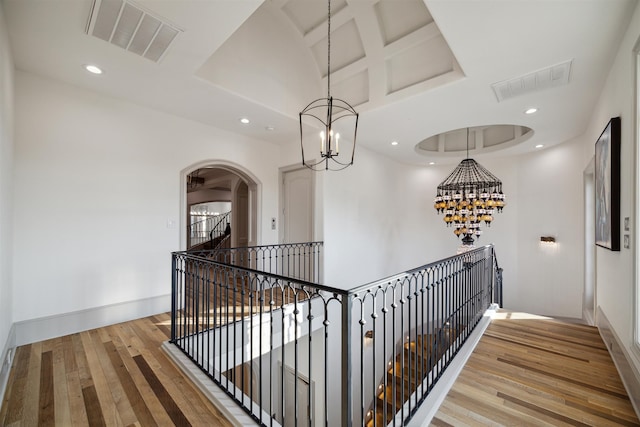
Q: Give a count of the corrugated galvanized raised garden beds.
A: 0